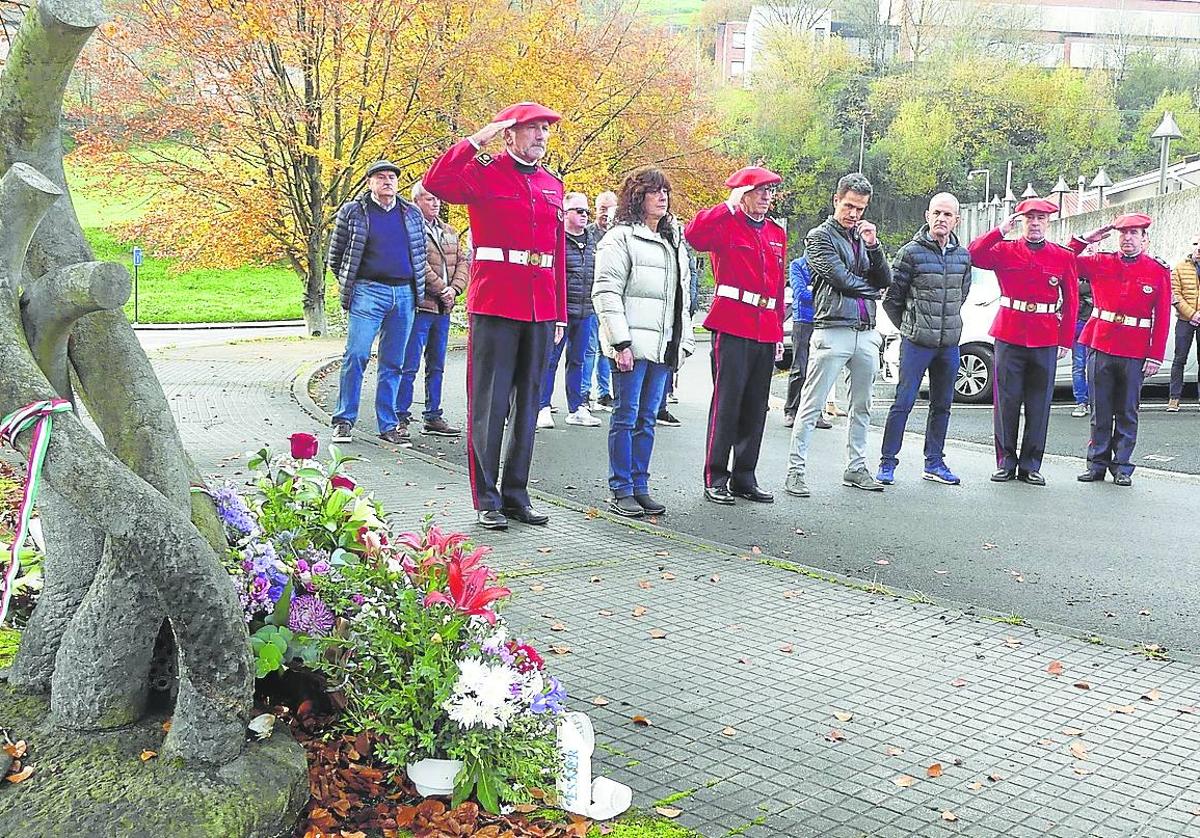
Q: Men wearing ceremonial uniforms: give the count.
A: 4